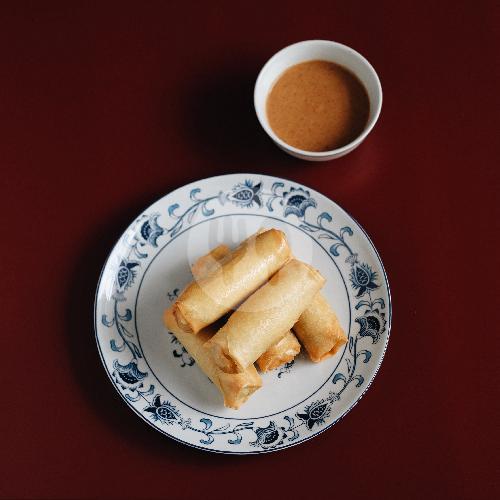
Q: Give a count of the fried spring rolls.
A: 5